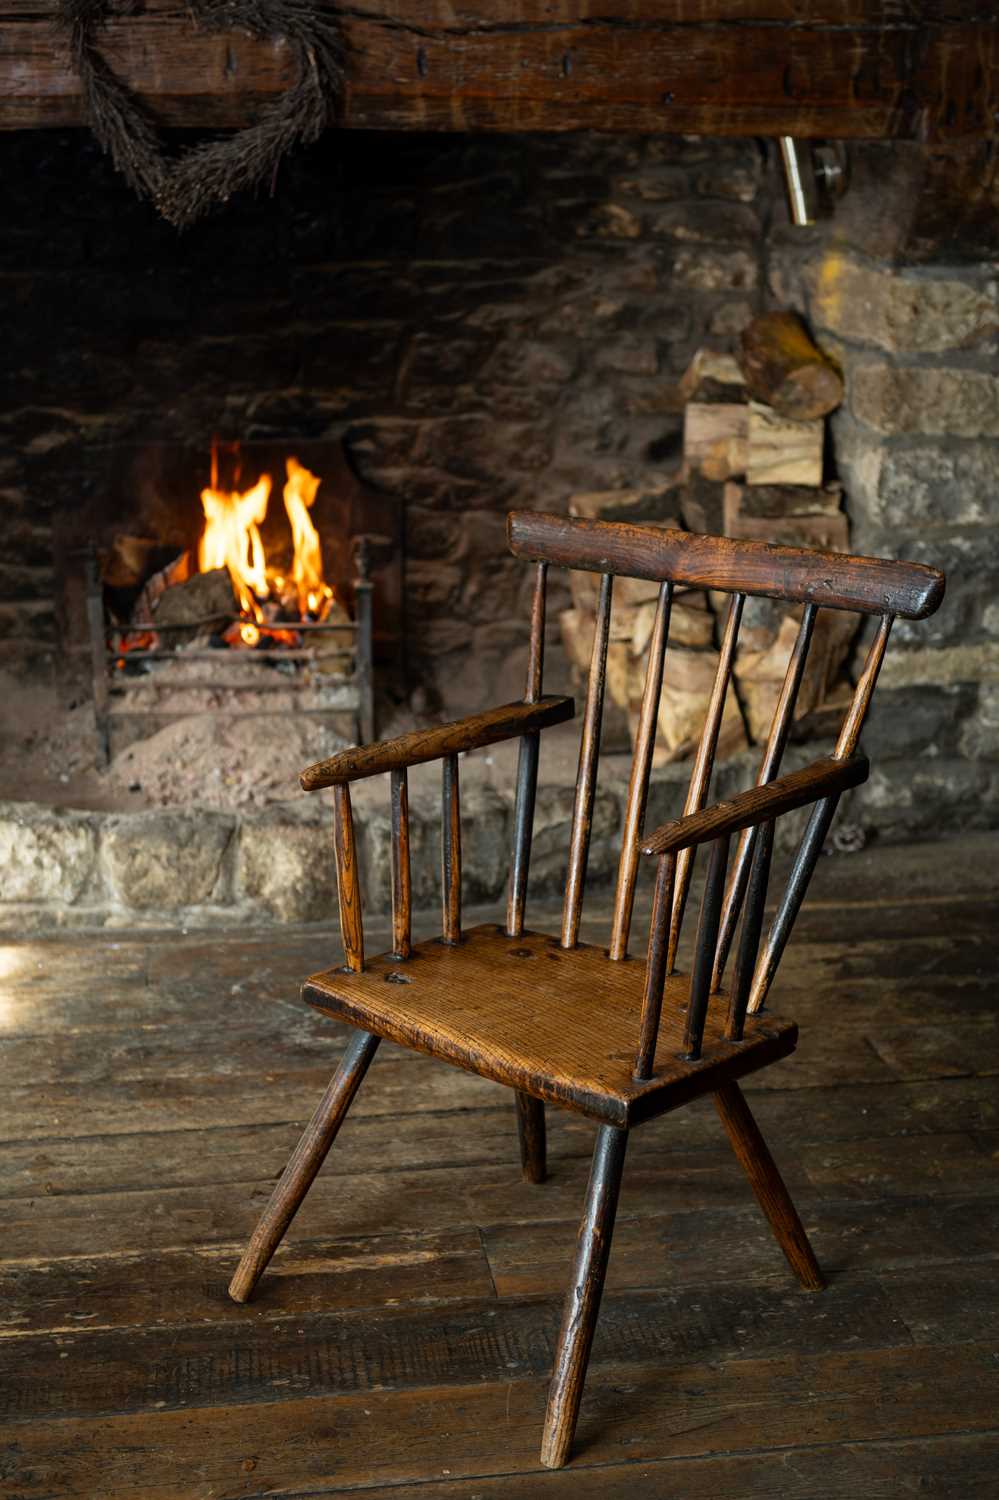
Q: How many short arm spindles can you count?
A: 6